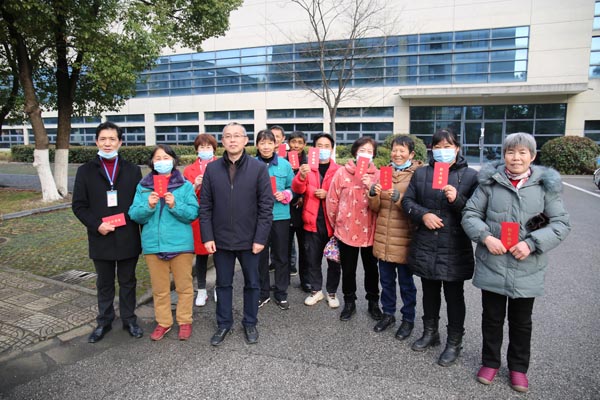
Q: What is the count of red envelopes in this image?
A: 11